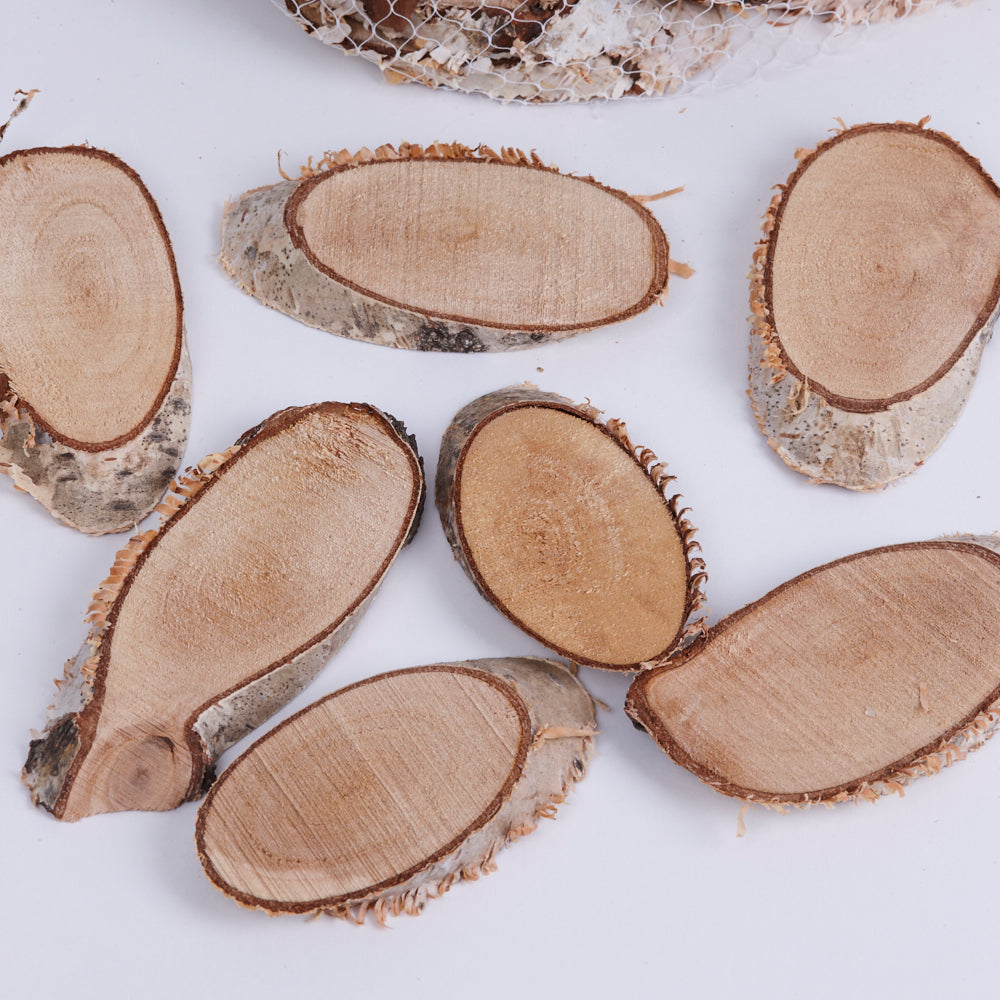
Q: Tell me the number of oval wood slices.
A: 7